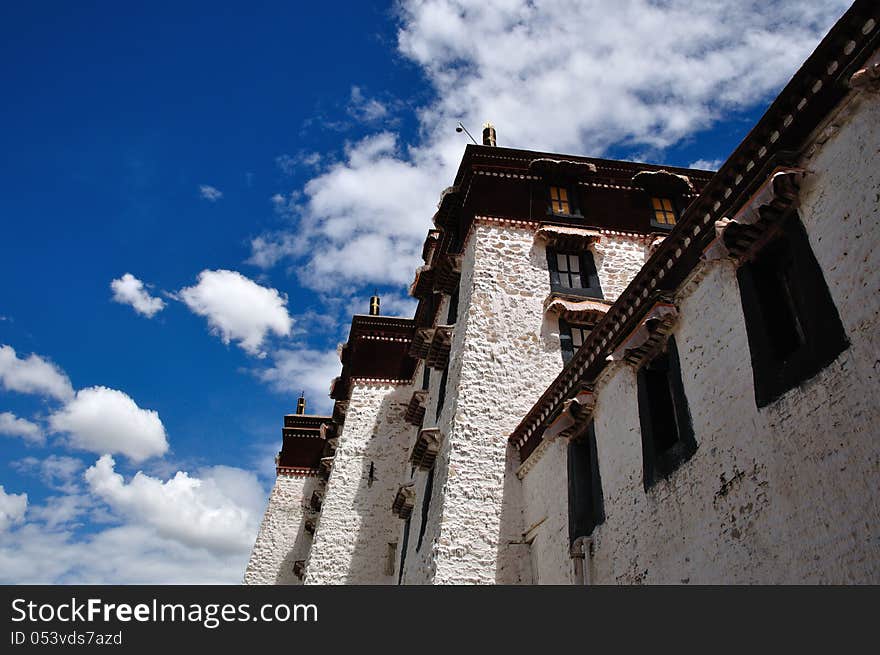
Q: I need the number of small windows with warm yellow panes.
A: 2